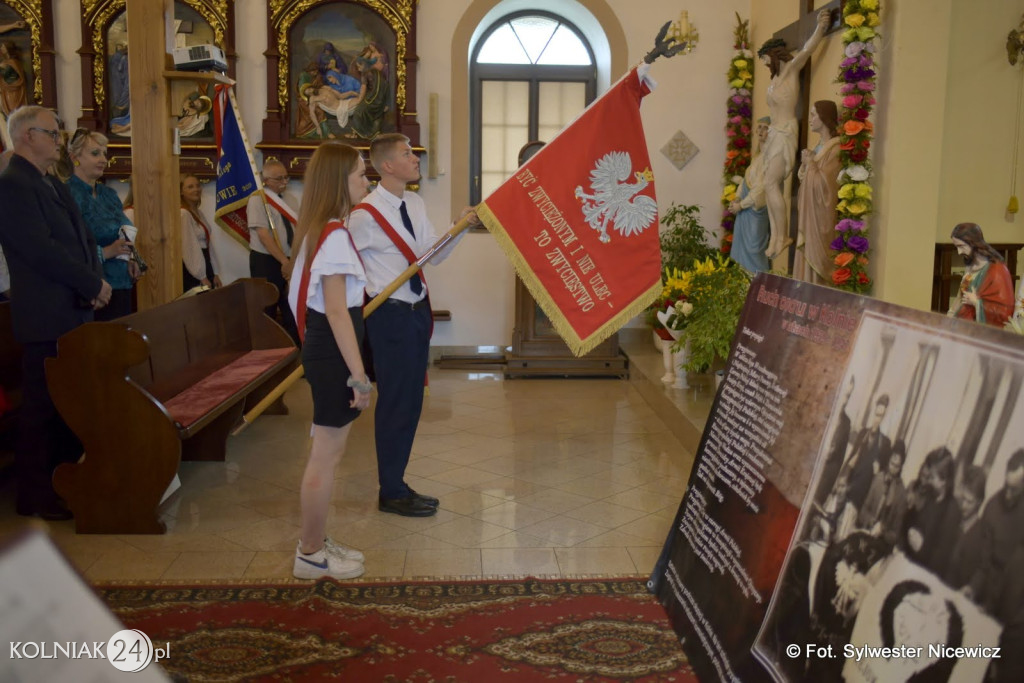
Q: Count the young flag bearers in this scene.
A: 2